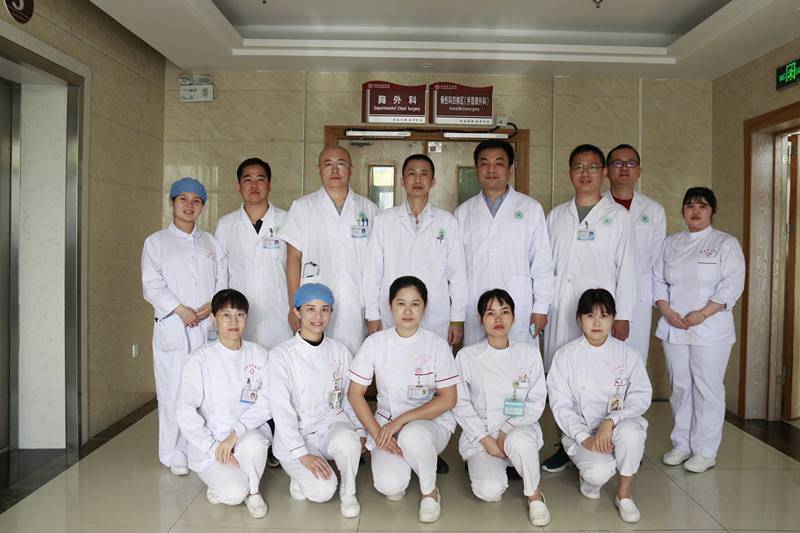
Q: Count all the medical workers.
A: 13